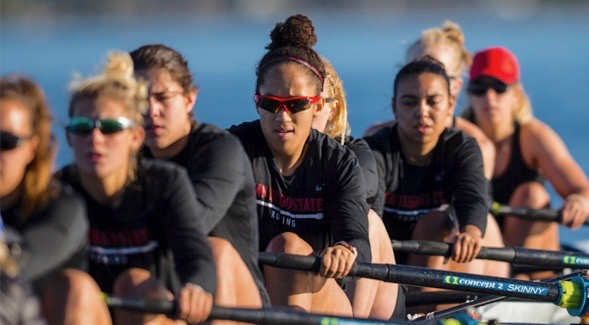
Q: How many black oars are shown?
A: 4